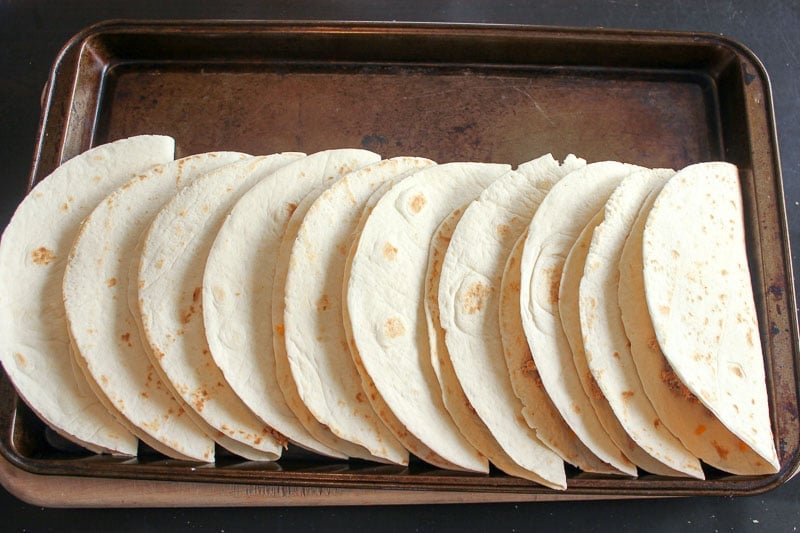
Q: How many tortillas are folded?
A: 10